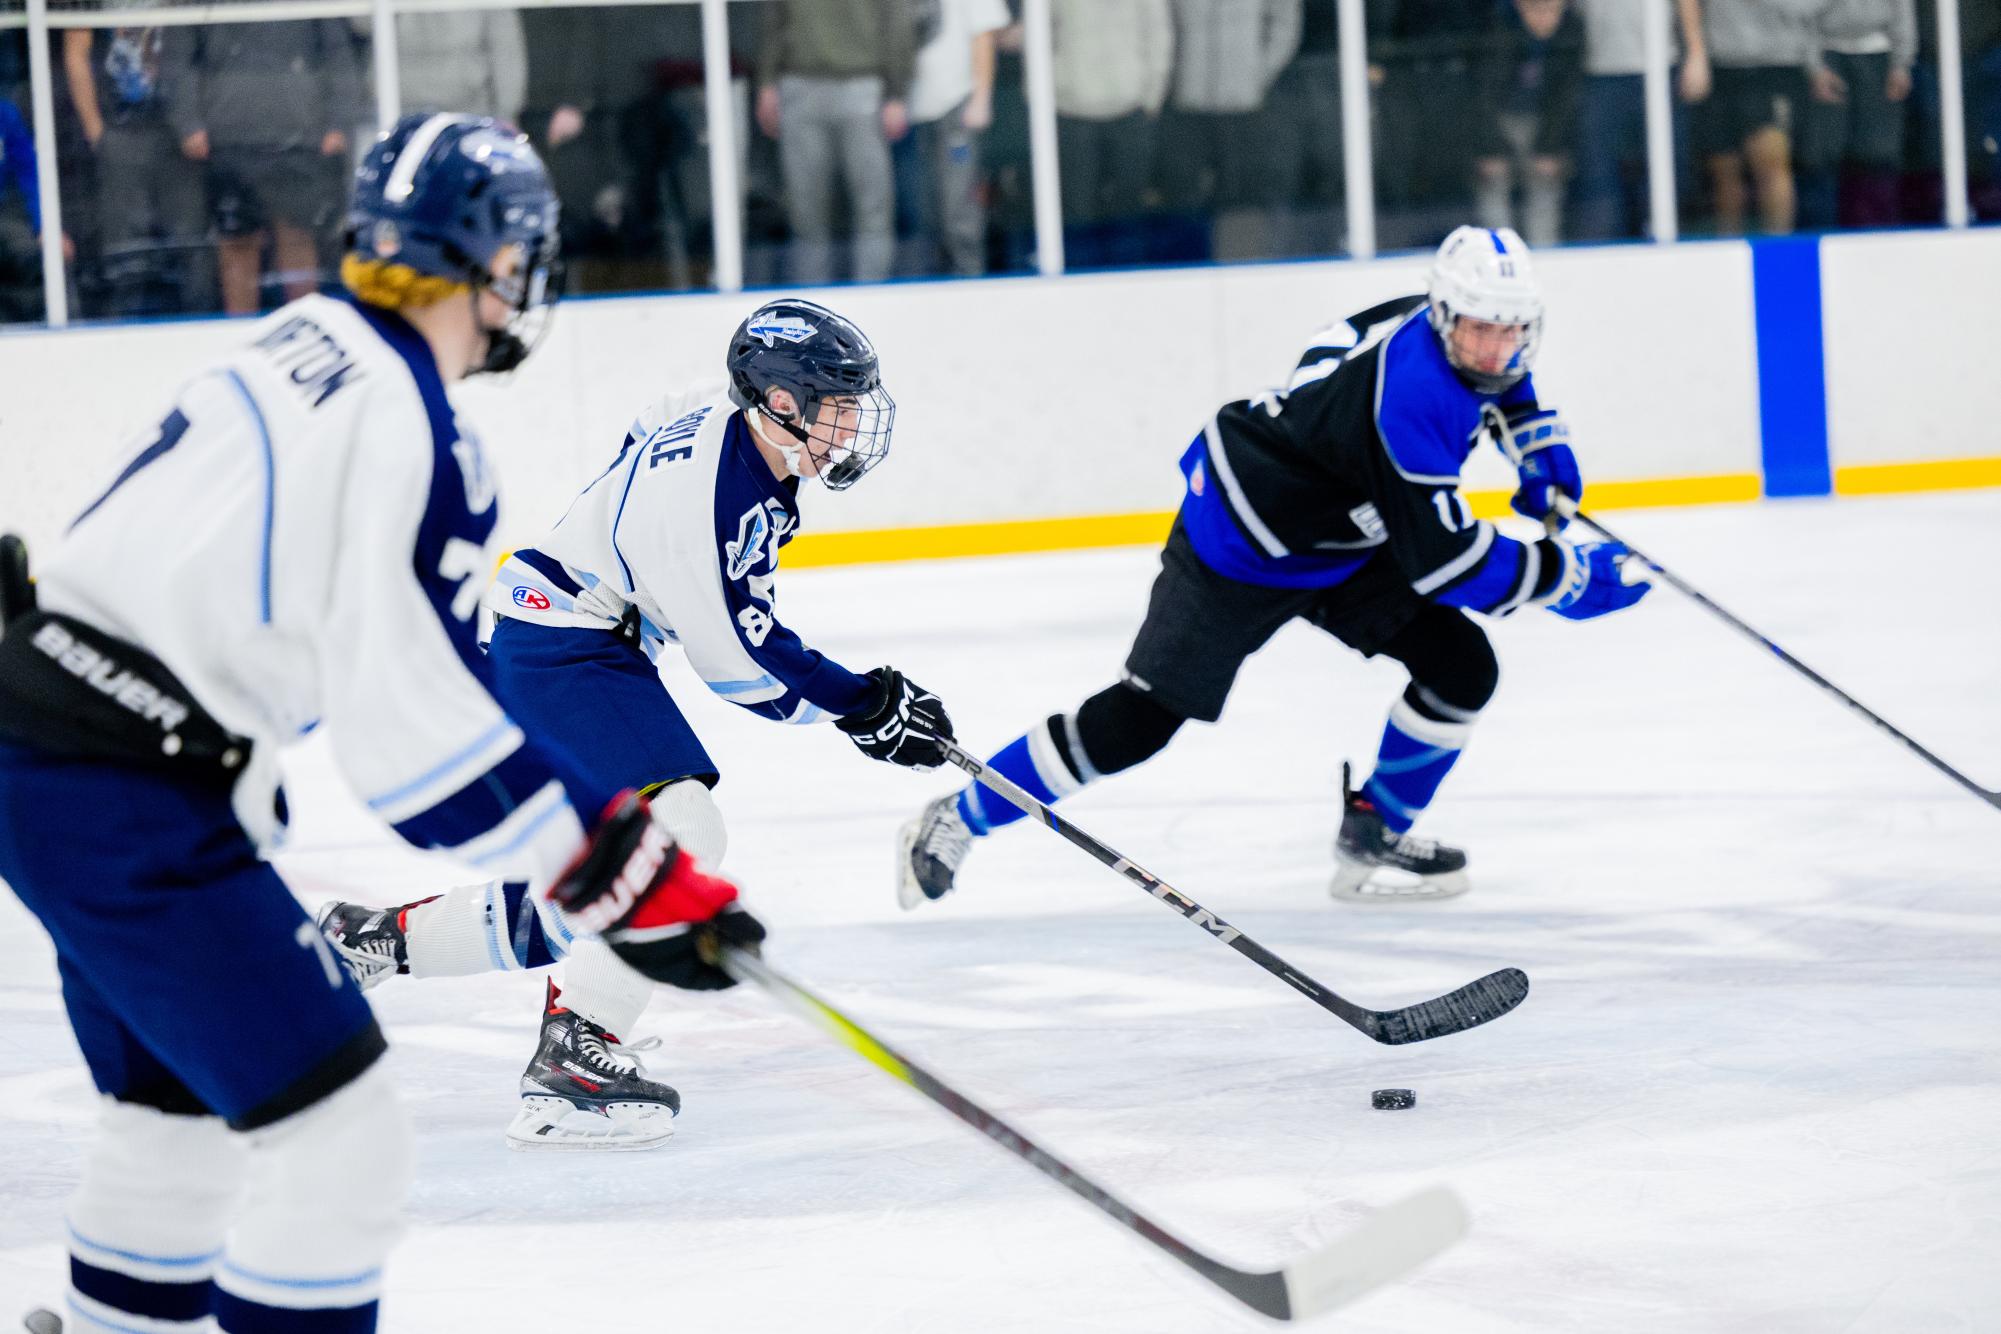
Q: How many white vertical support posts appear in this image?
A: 7